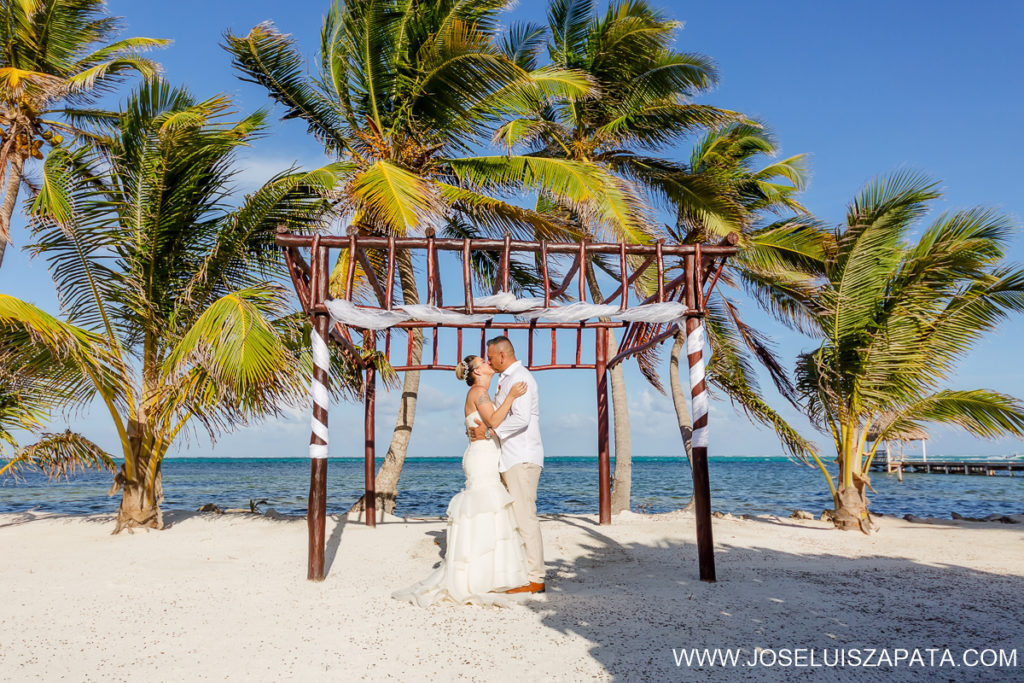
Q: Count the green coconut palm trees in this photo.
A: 6